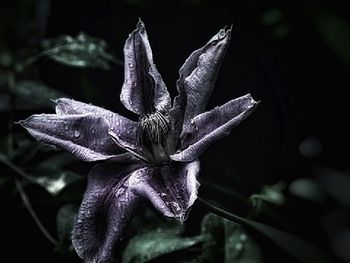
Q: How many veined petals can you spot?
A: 7